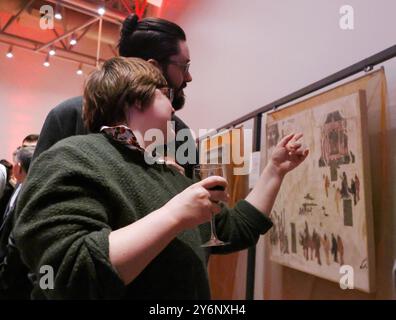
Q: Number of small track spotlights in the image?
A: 7